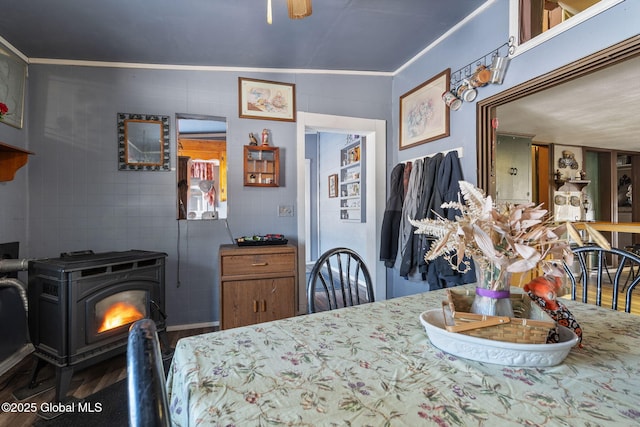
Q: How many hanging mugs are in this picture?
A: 4